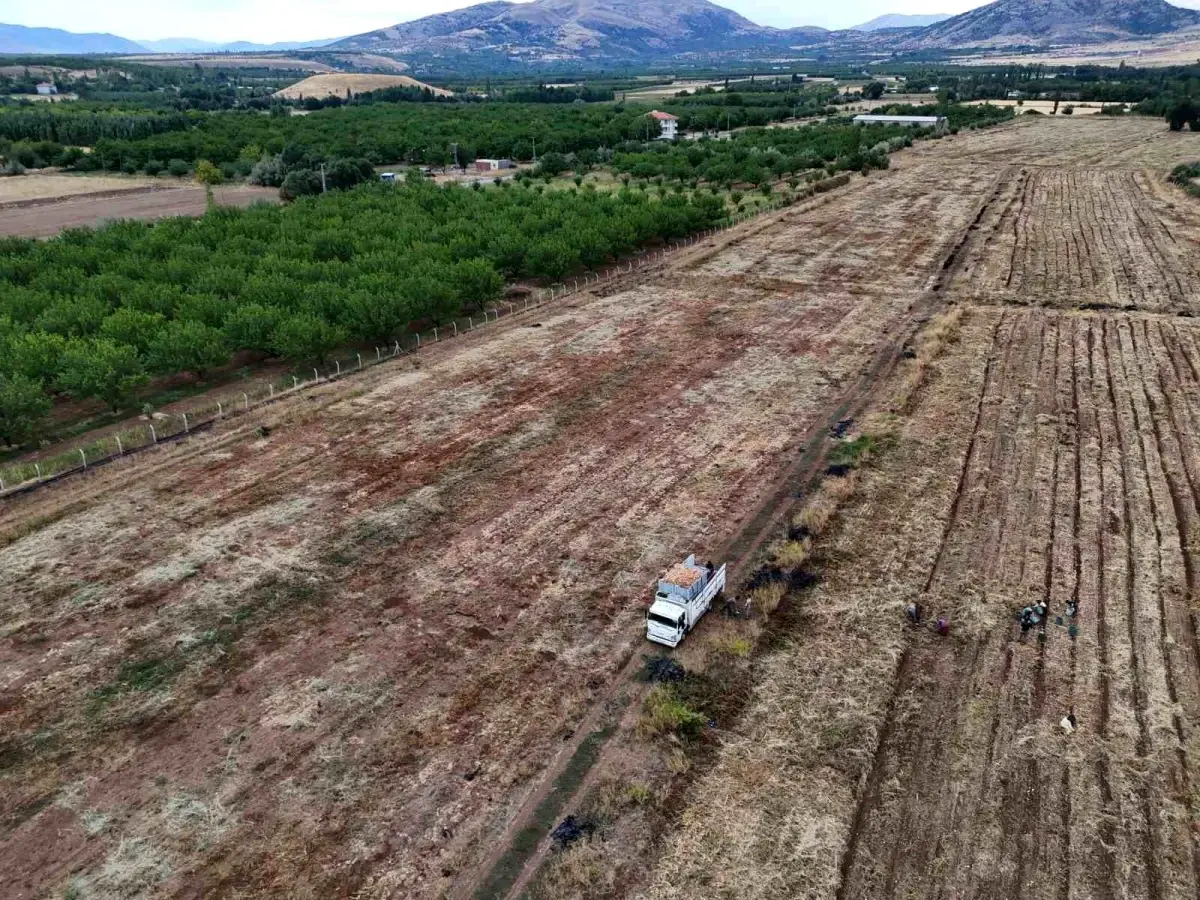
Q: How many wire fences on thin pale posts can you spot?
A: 1